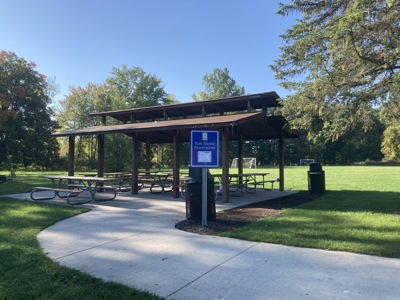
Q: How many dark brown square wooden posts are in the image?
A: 8